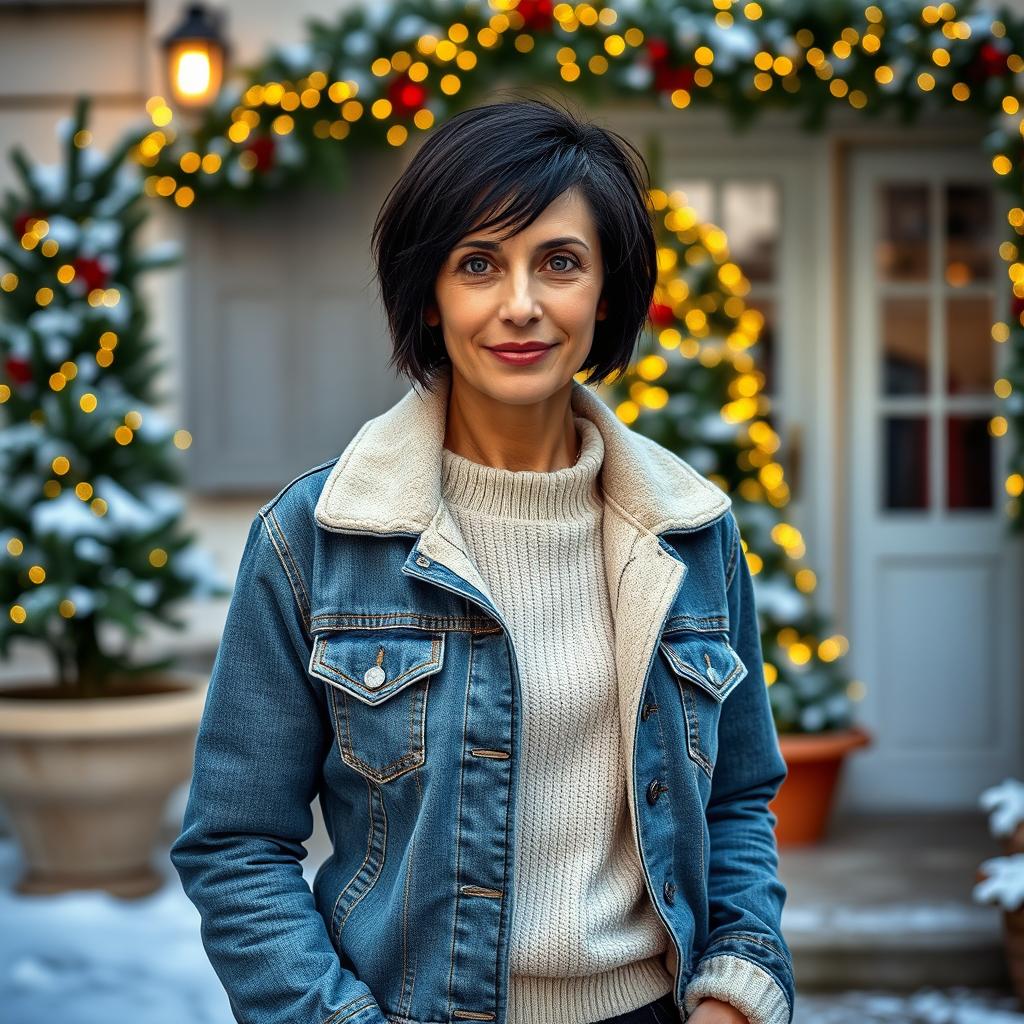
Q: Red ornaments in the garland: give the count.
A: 5